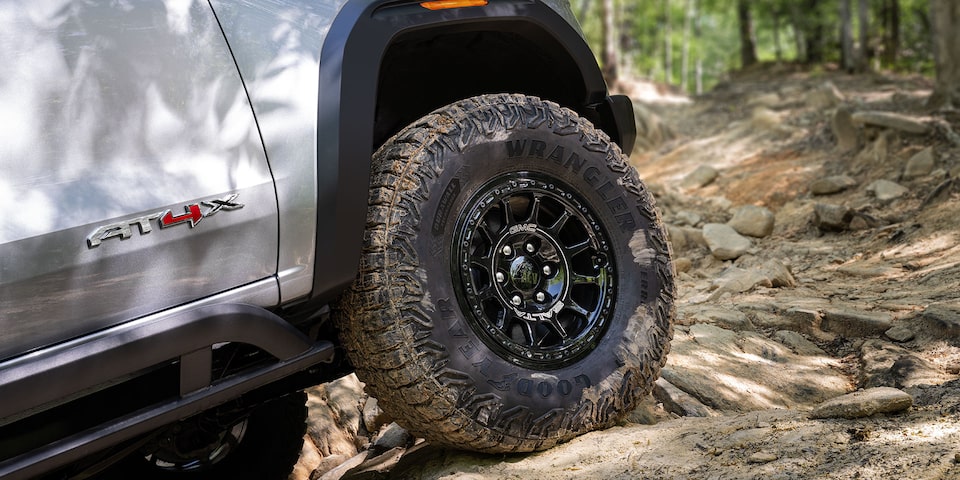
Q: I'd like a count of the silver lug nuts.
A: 6